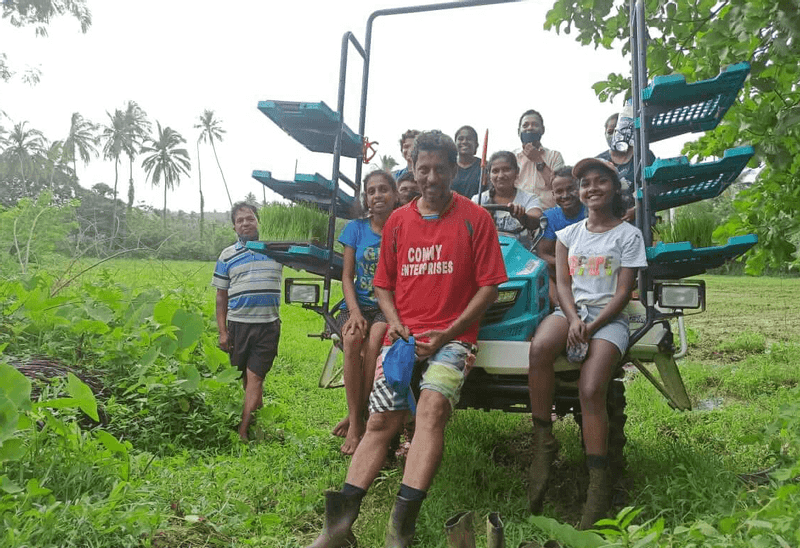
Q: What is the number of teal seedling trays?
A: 6